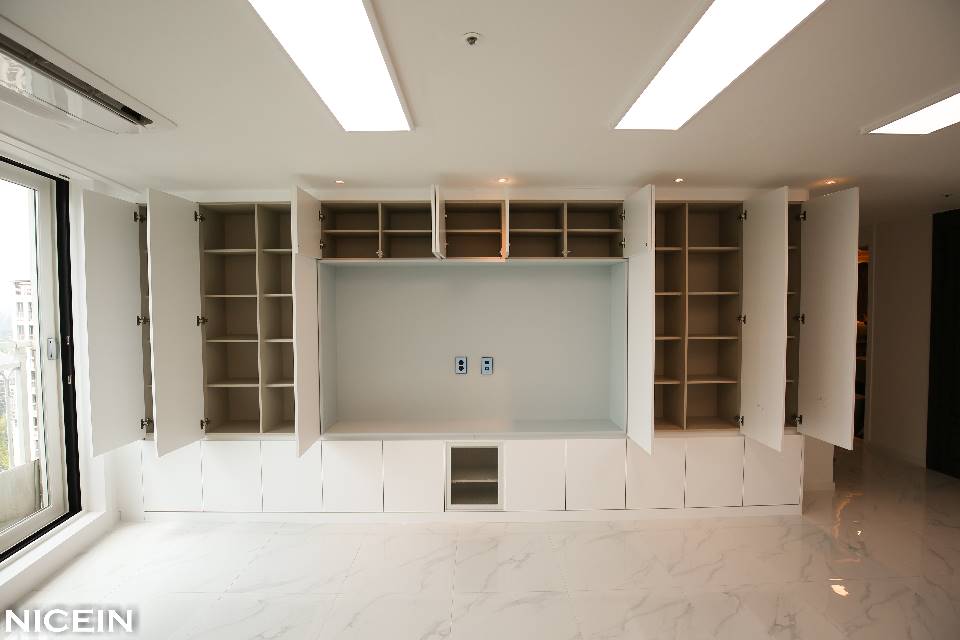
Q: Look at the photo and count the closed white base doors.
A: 10